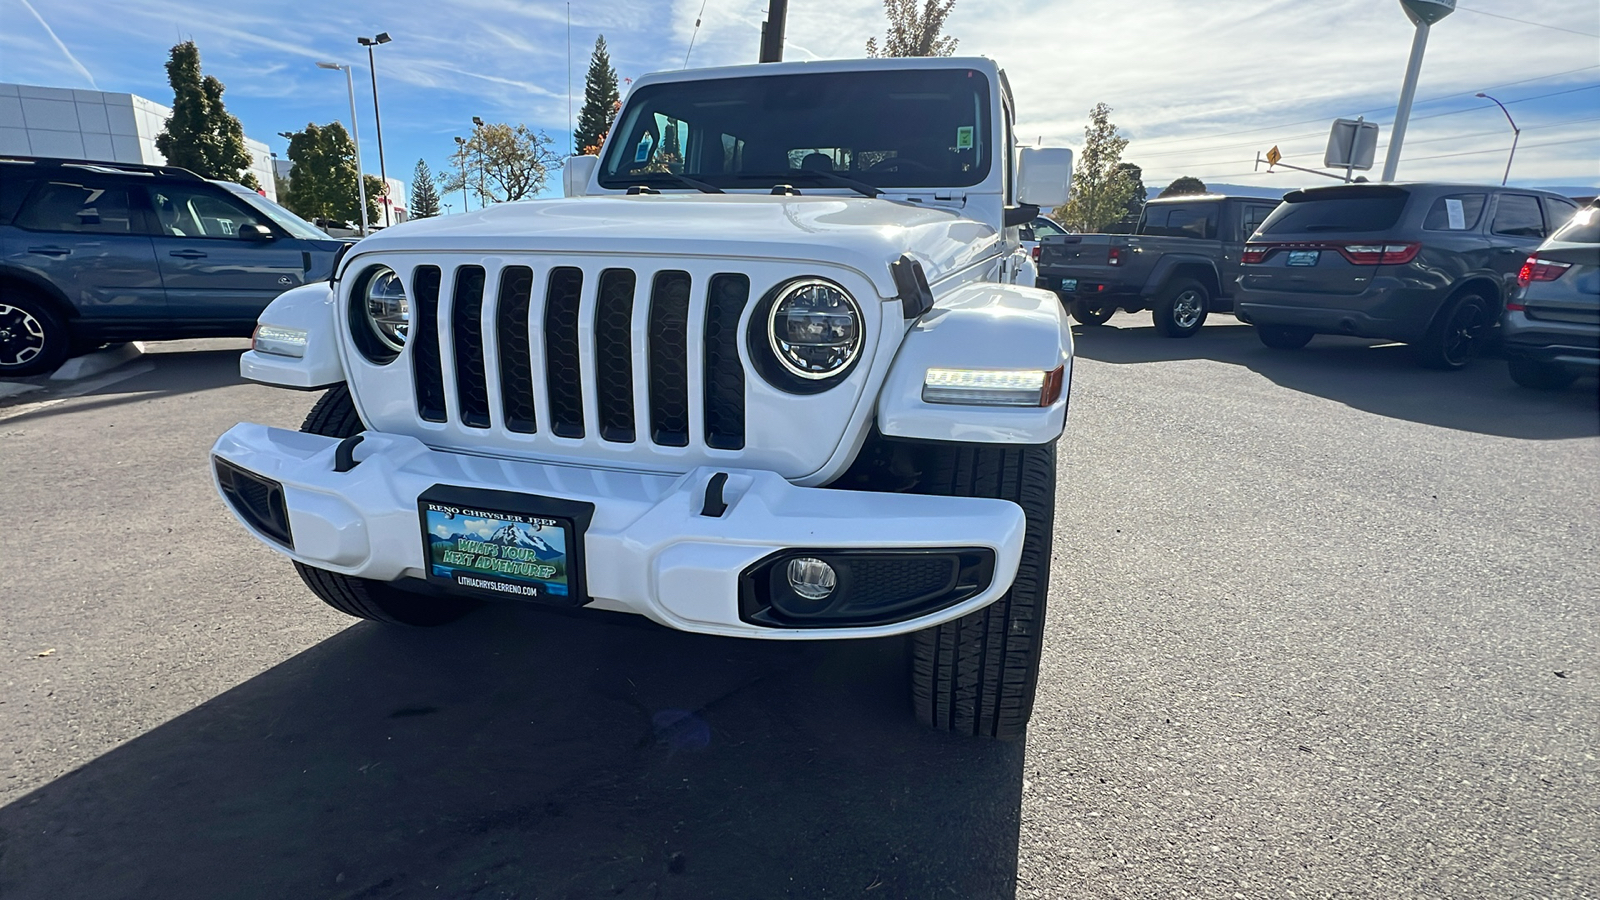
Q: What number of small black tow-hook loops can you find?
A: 2